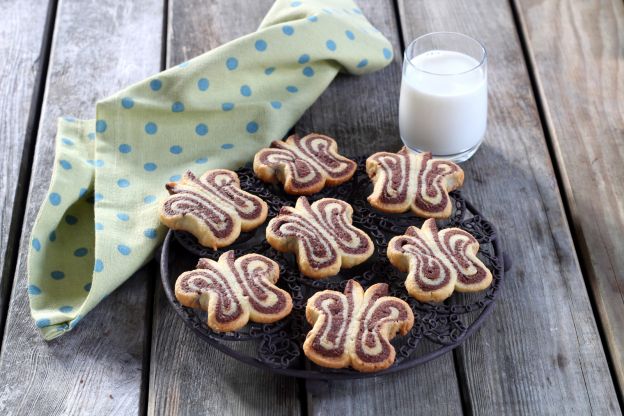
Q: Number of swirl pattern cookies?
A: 7